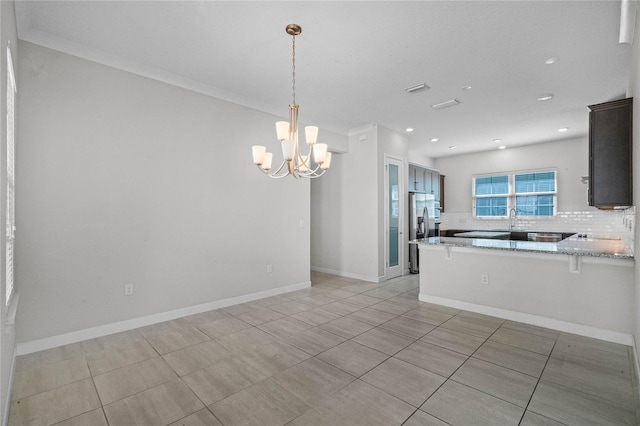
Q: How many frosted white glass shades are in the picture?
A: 8